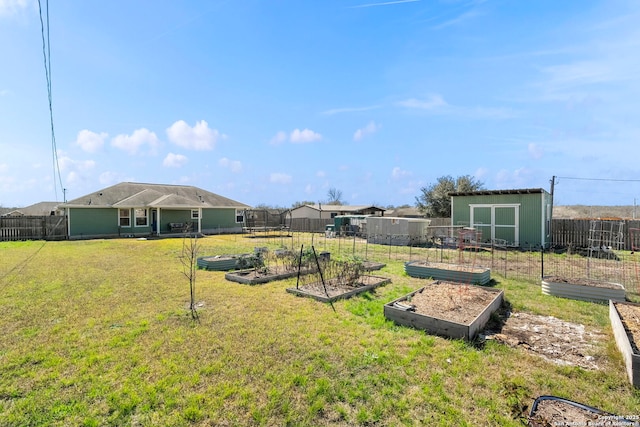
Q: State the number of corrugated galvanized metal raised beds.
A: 3